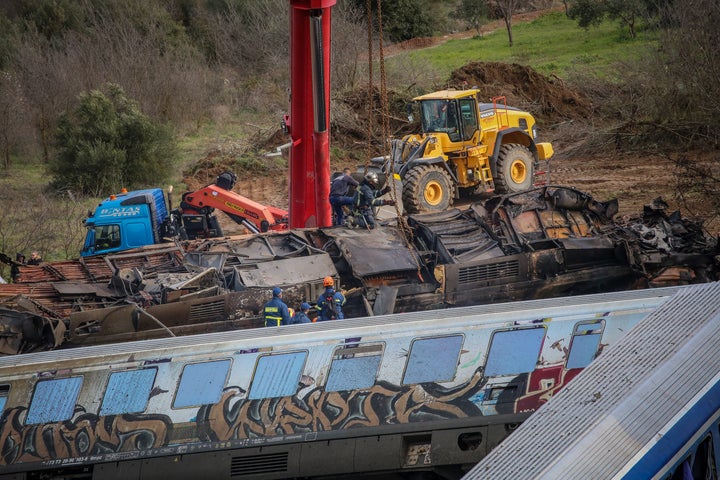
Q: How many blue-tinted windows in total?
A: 9